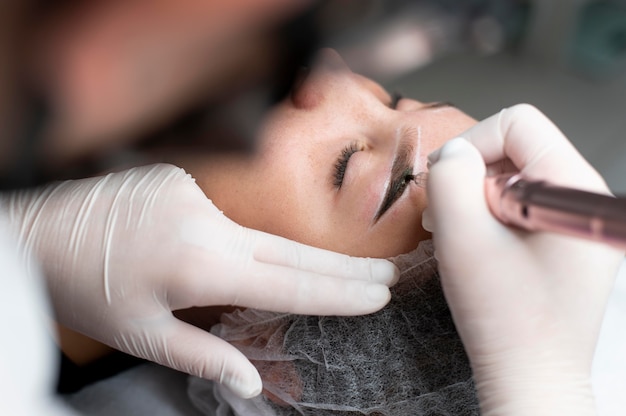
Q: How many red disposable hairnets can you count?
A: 0